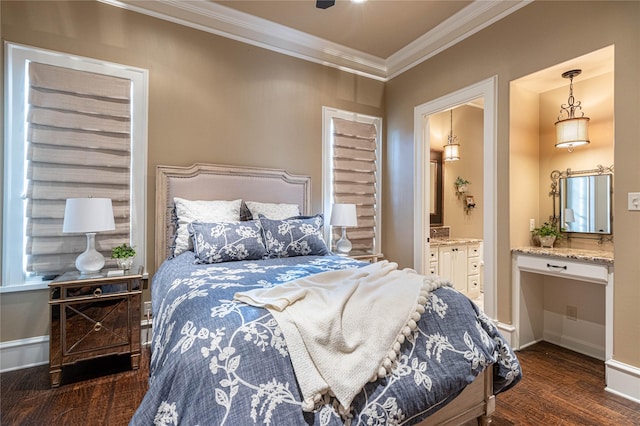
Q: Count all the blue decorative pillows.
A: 2